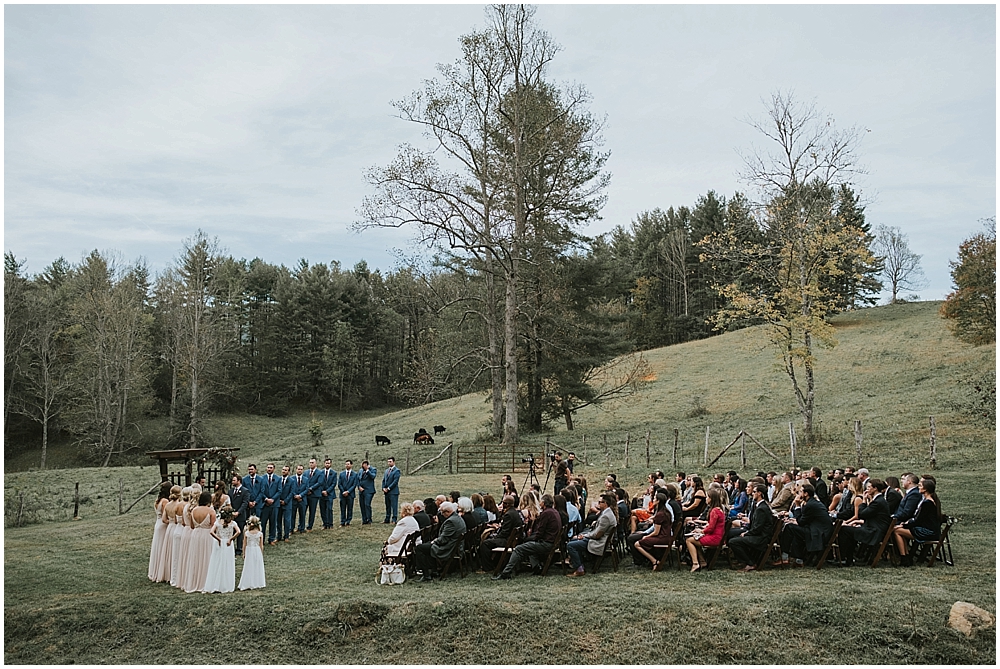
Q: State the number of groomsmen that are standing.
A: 9